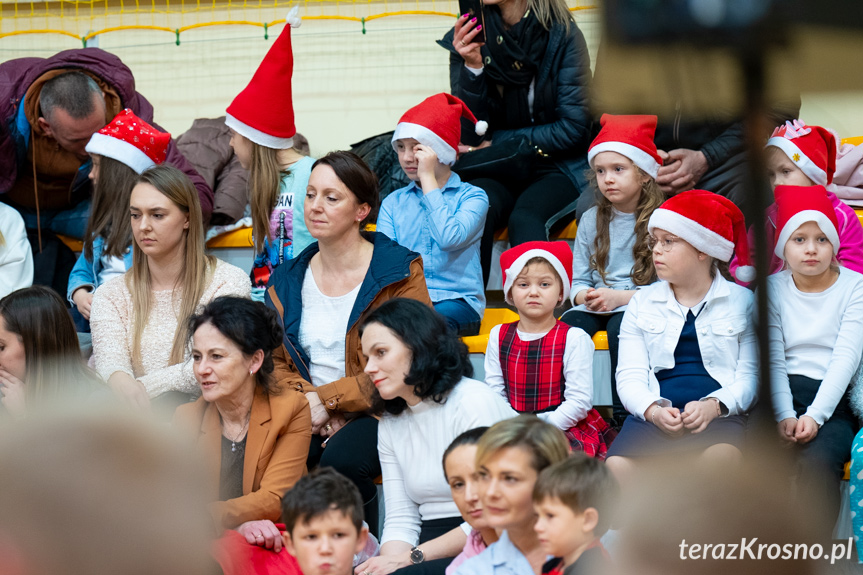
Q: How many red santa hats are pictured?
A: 8